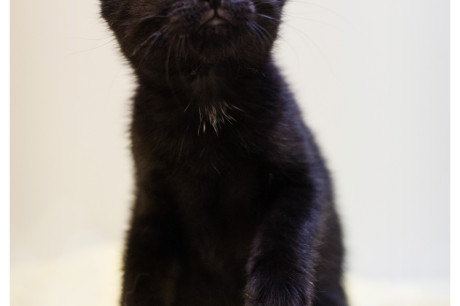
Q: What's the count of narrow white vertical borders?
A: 2